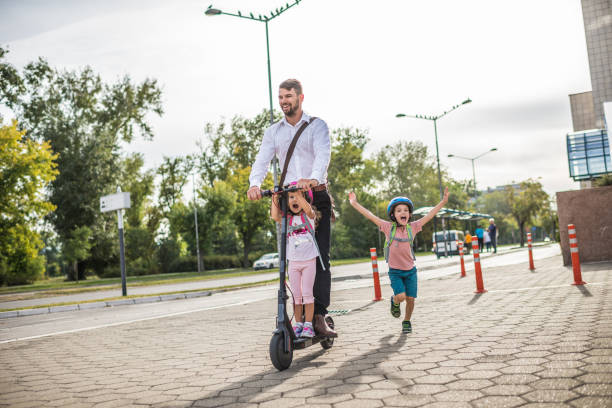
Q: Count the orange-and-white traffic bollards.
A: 5